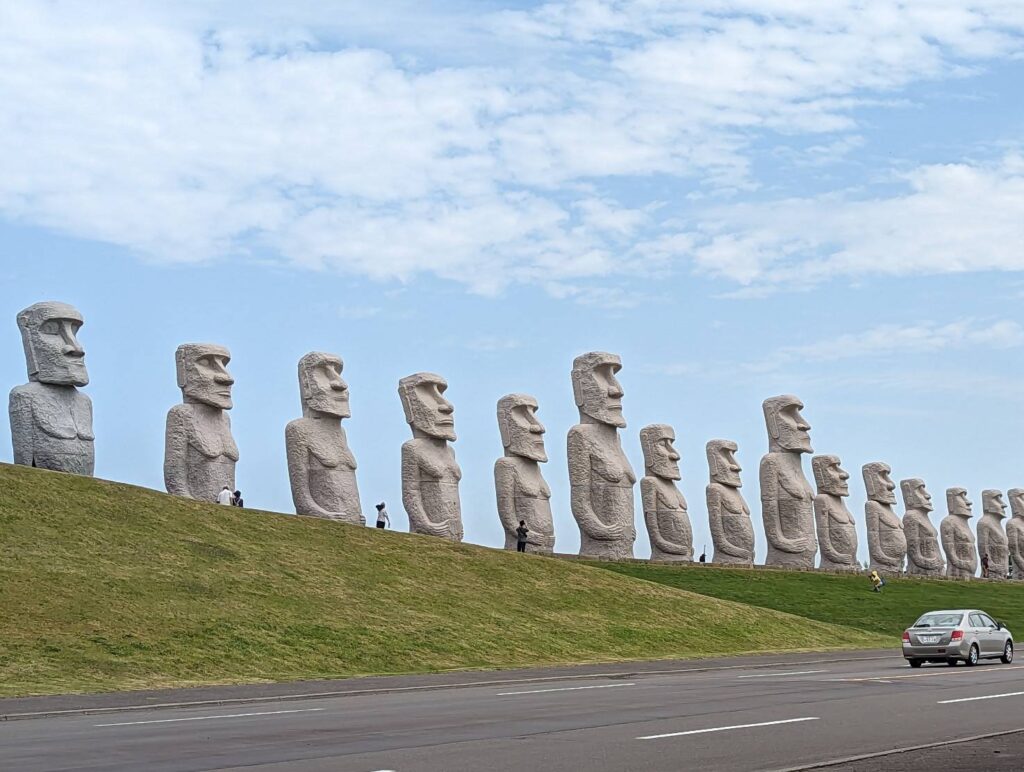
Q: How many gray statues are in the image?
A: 15